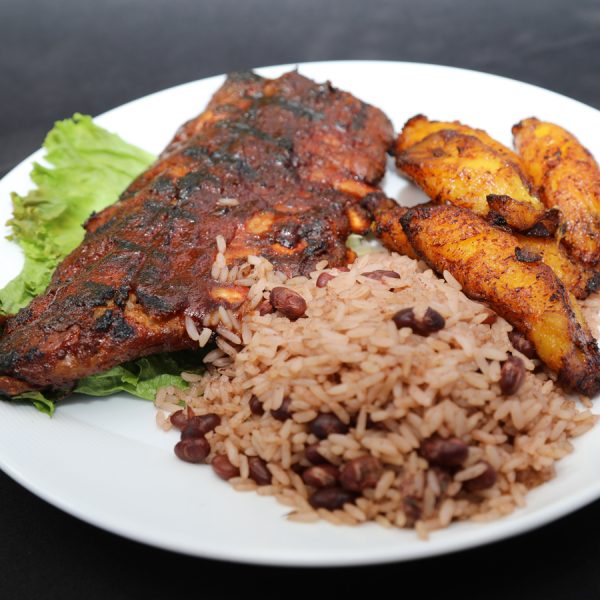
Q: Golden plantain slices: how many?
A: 4